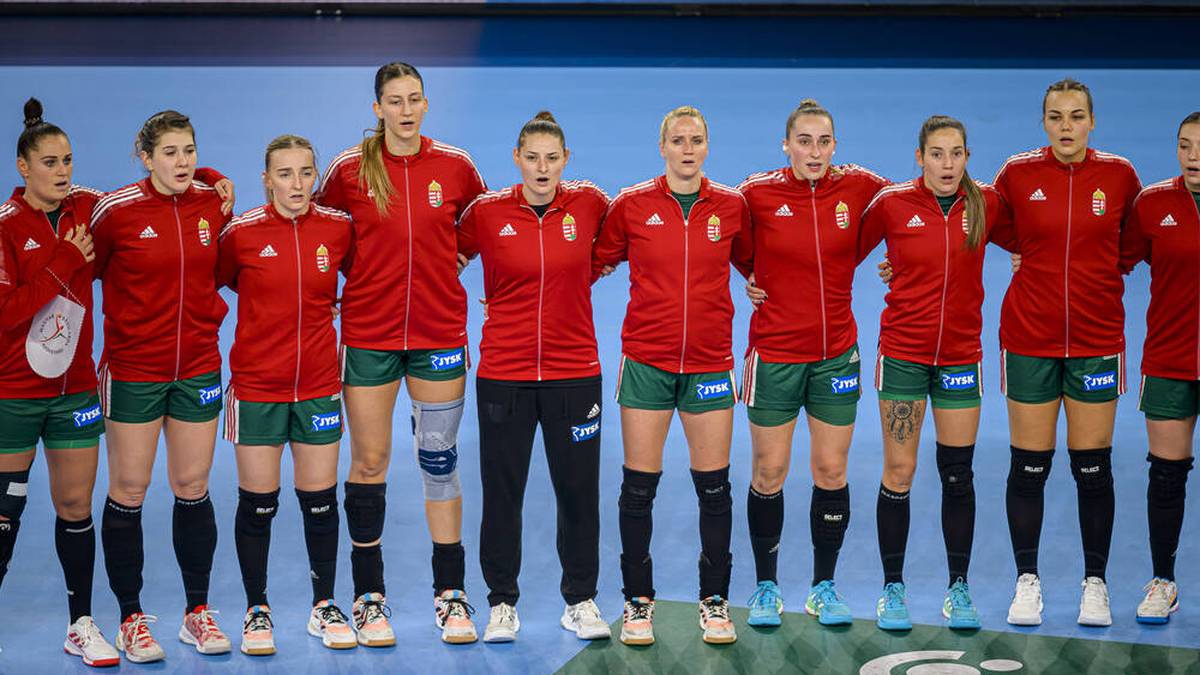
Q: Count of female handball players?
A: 10